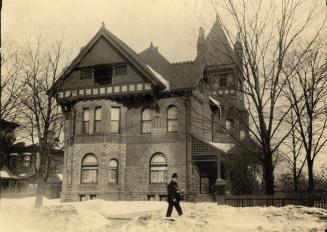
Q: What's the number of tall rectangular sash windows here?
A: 3